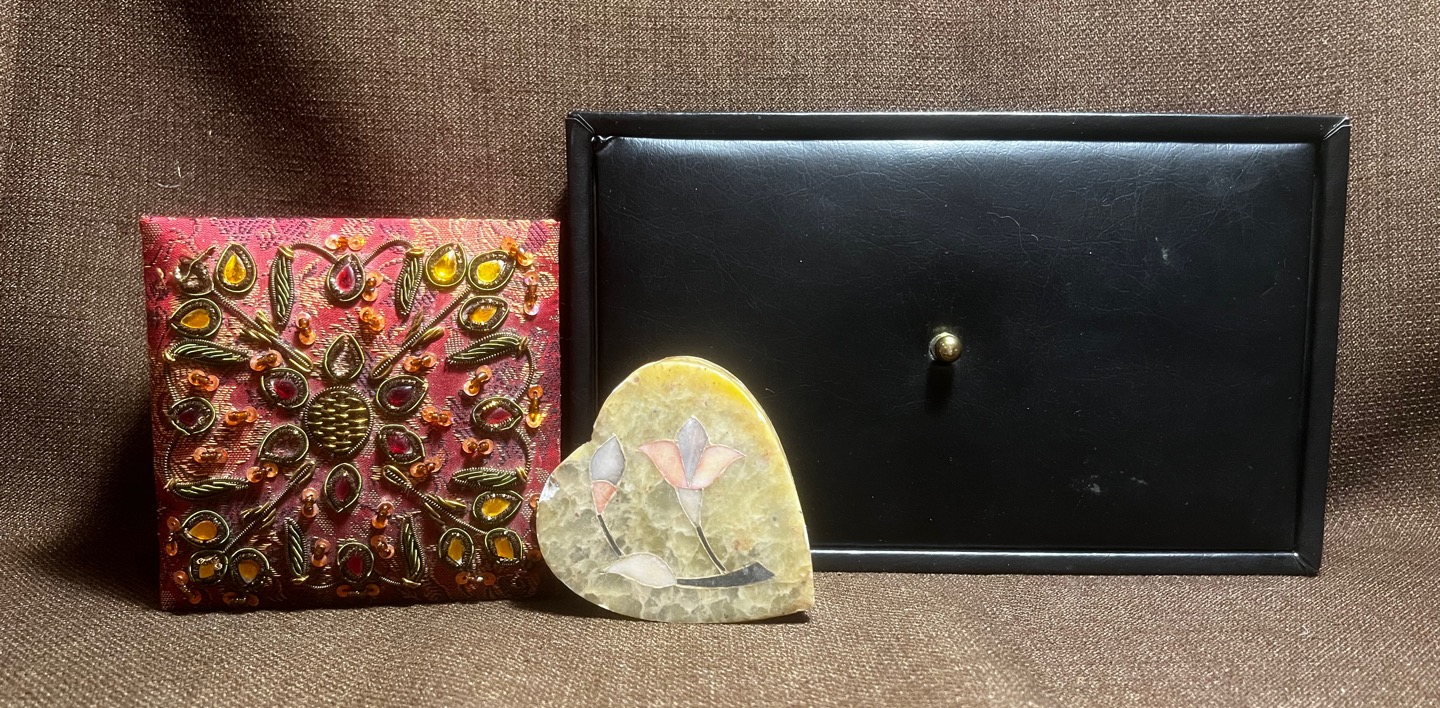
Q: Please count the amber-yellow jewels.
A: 11